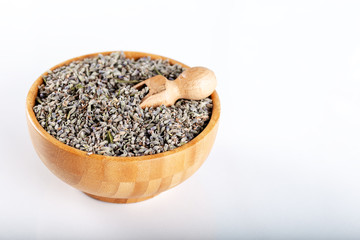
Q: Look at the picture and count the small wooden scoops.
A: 1